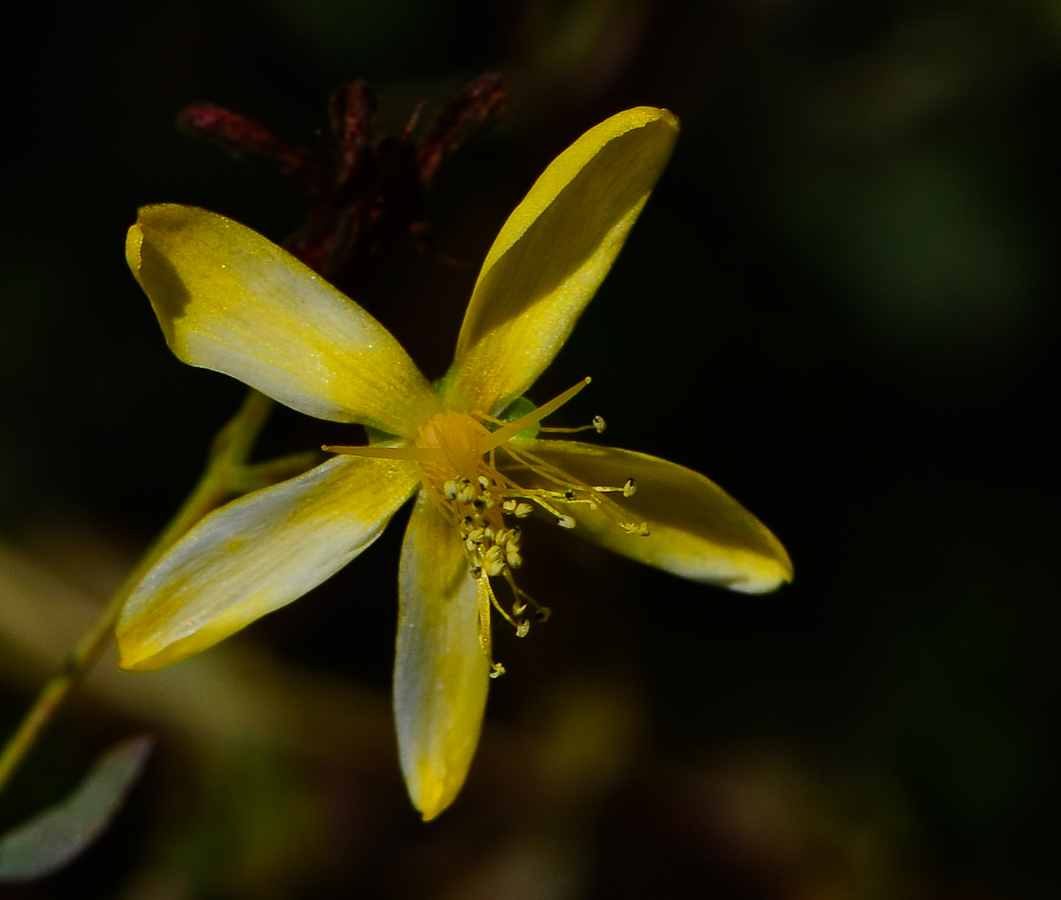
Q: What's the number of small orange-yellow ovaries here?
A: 1